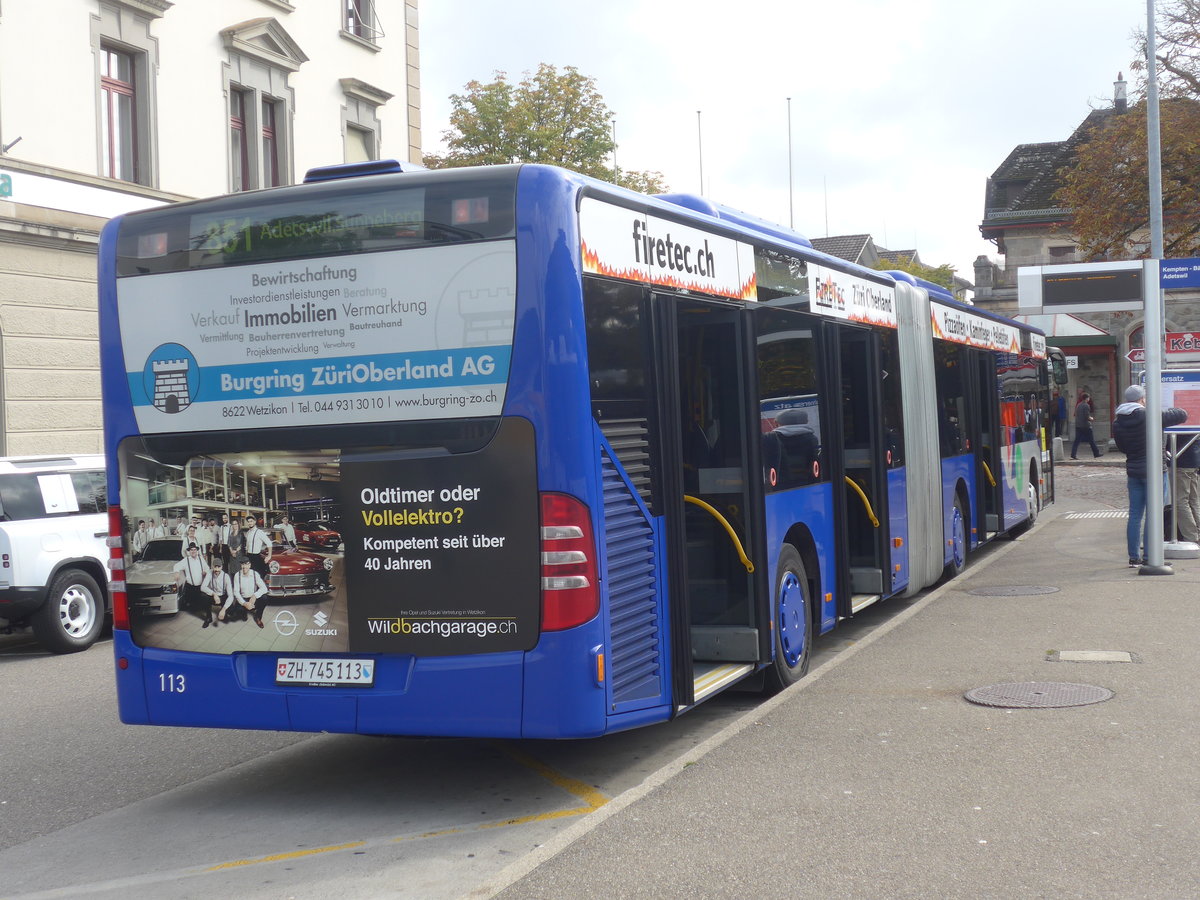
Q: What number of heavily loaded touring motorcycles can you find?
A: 0